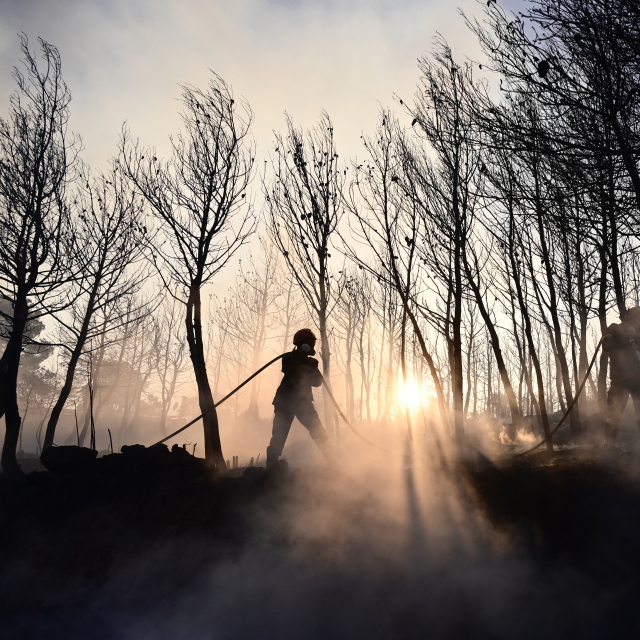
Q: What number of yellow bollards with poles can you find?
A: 0